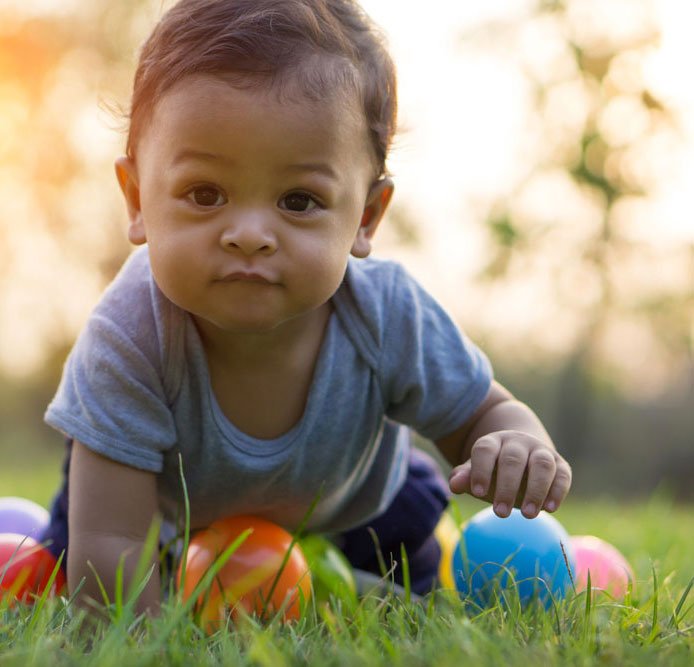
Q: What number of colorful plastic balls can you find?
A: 7